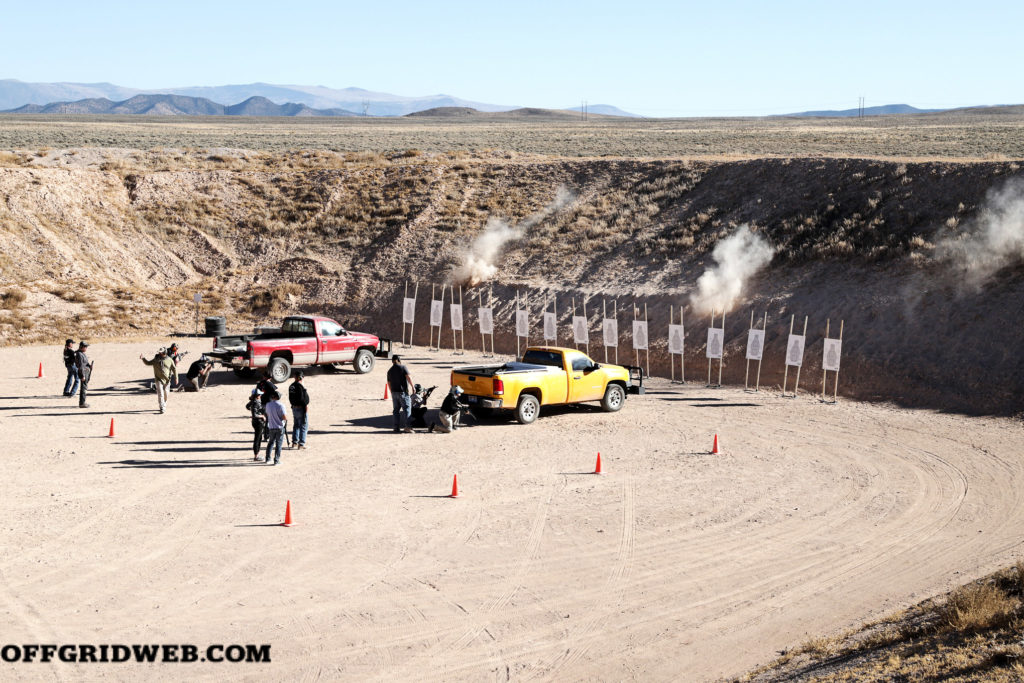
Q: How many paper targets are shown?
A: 14